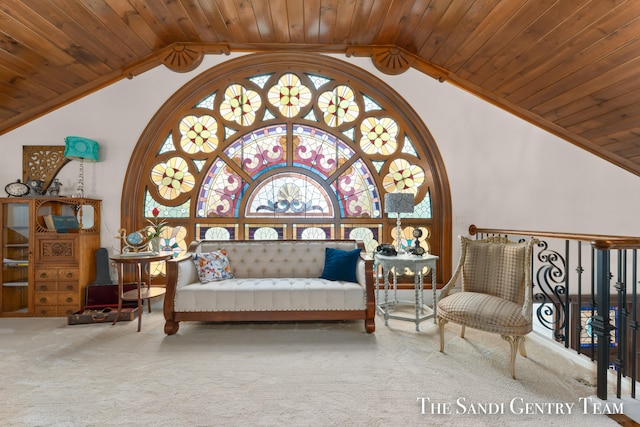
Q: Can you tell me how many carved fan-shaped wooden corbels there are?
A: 2